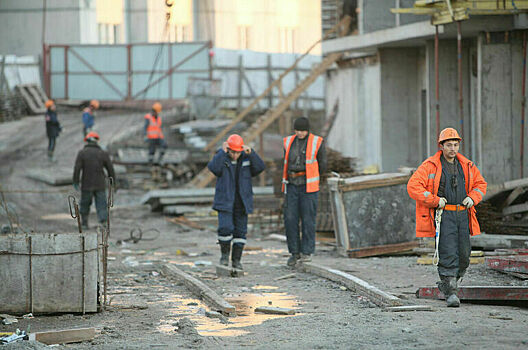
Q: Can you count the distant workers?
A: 4